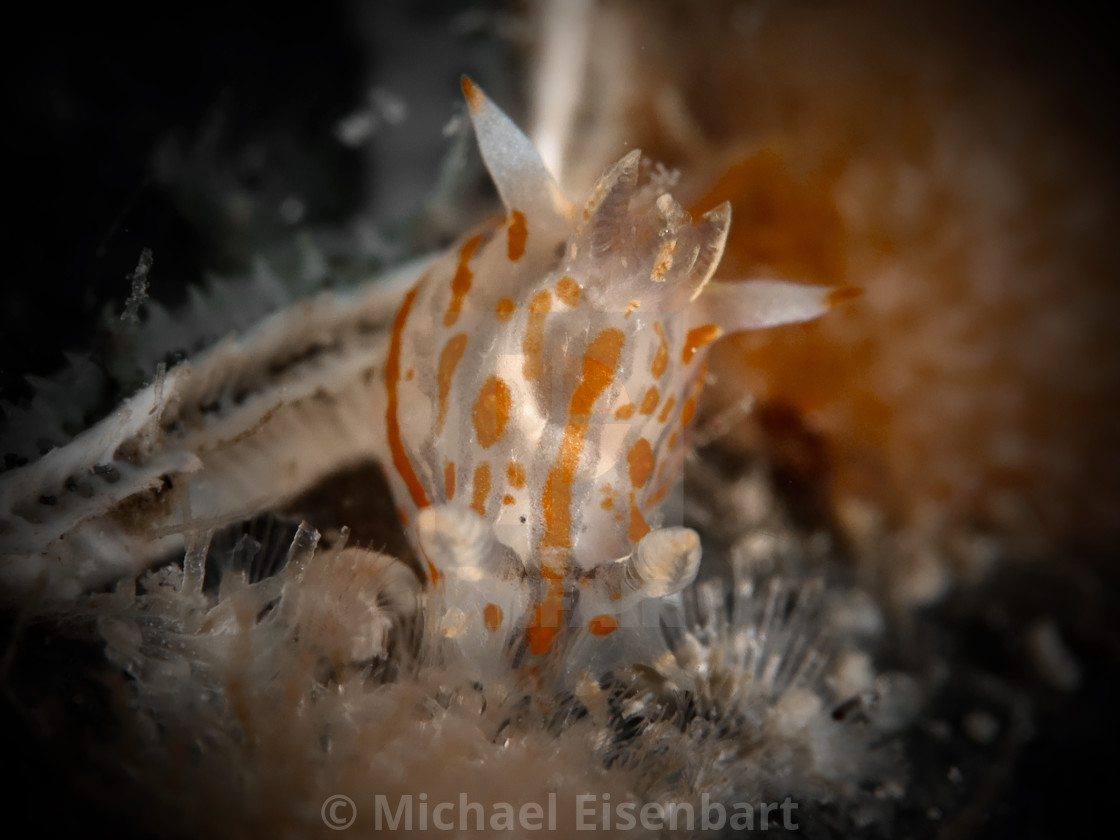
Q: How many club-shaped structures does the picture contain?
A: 2